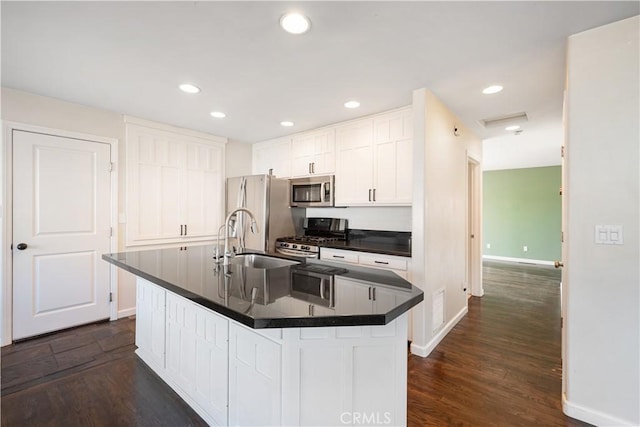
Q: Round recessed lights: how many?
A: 7